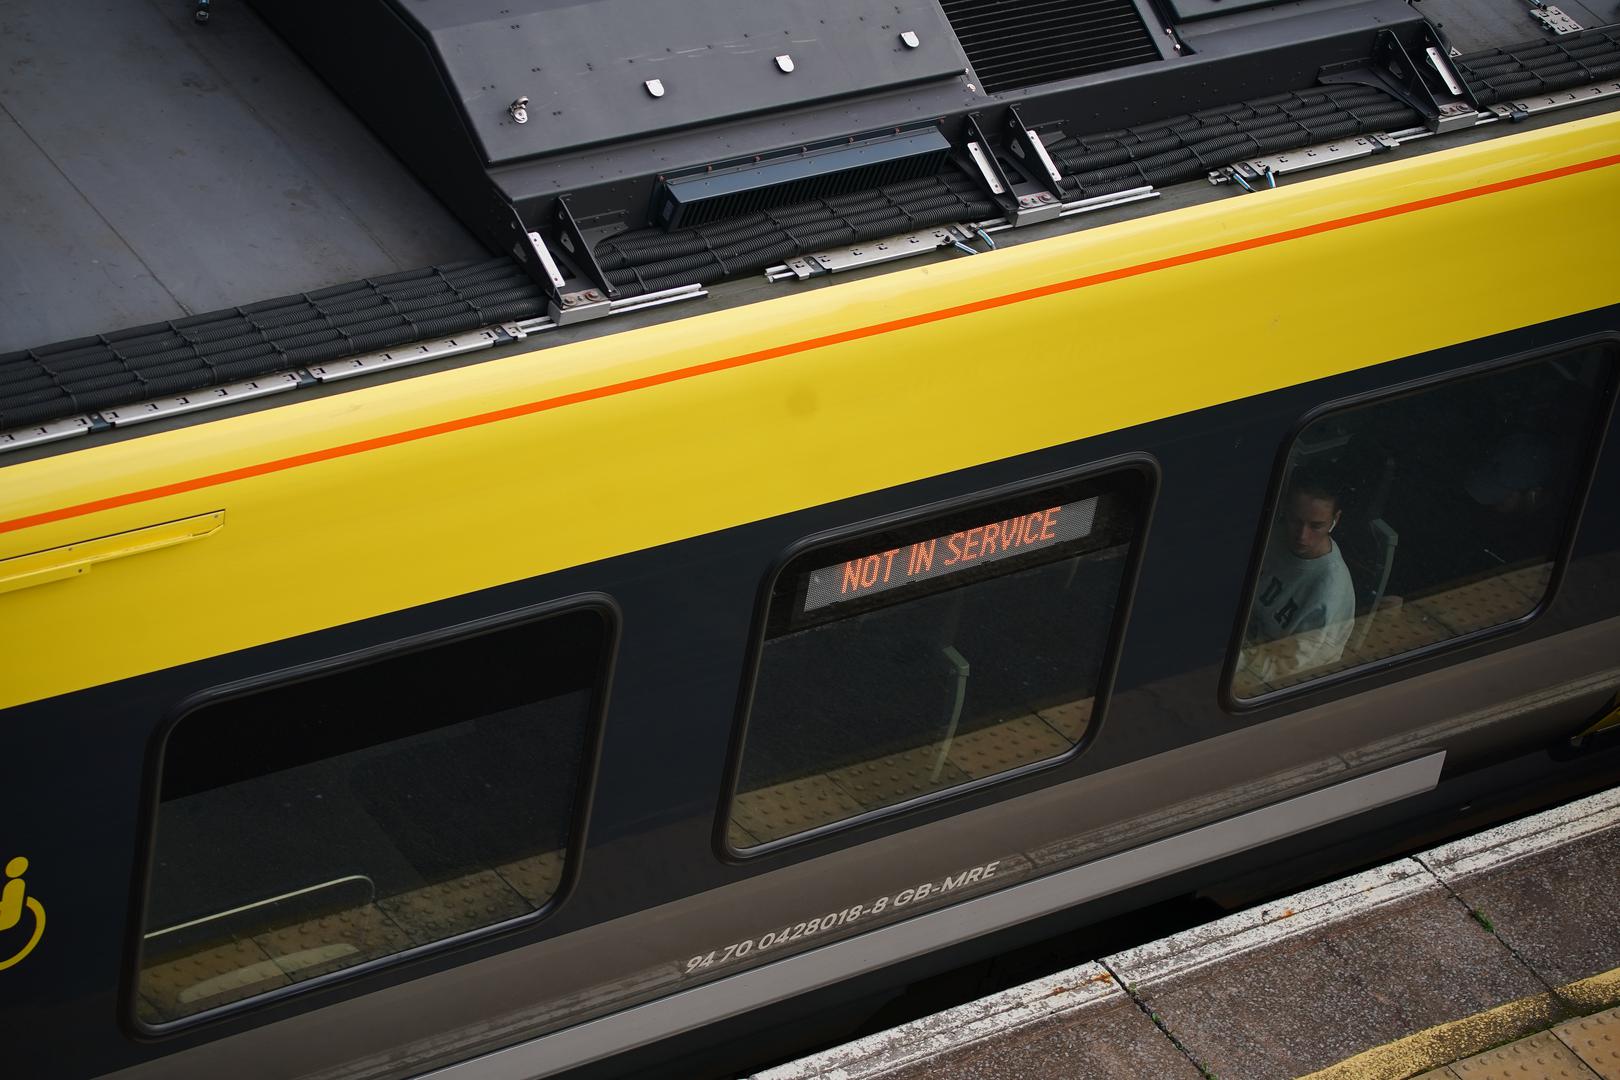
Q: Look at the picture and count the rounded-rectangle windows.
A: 3